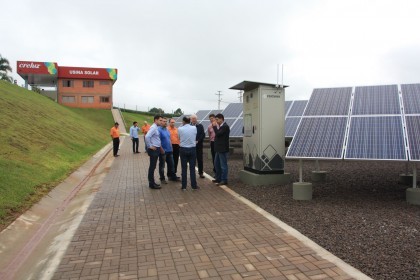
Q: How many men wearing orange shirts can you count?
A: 3